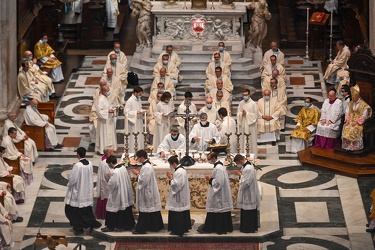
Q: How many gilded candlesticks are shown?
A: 6